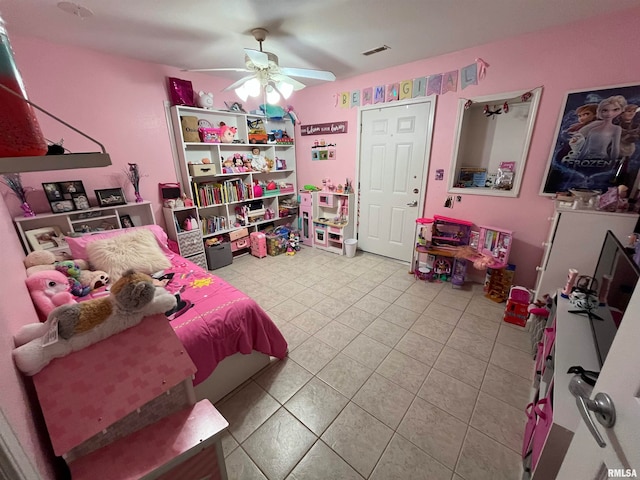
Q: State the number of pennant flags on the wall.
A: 10